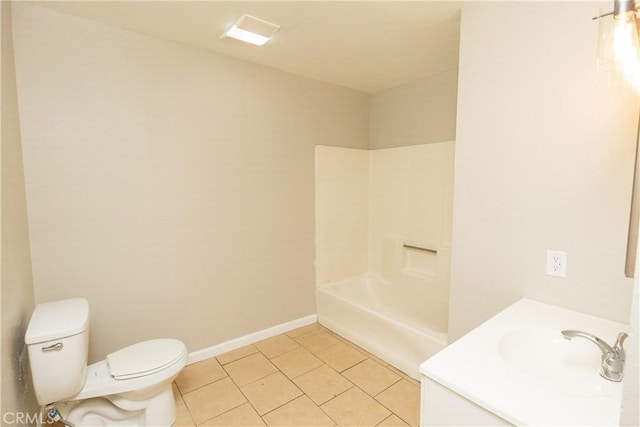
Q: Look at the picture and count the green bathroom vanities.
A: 0